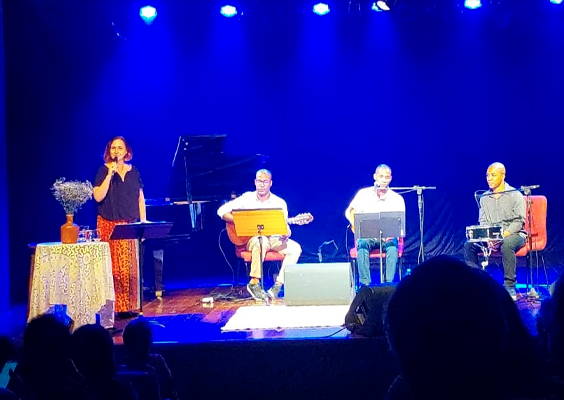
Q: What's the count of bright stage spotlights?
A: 6